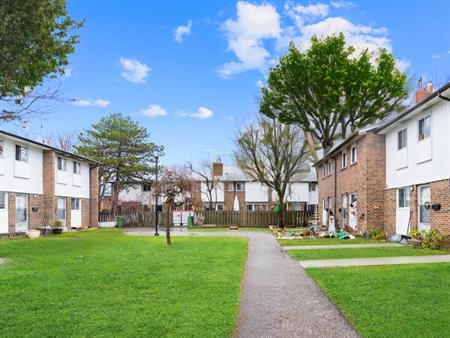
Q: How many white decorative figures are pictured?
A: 2